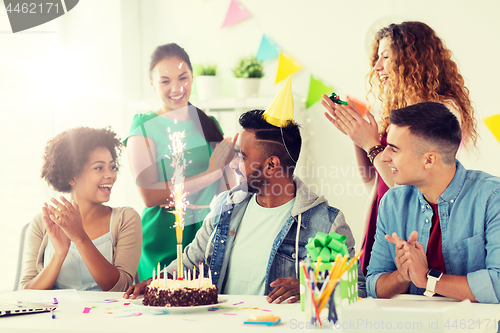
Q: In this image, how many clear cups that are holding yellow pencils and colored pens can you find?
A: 1